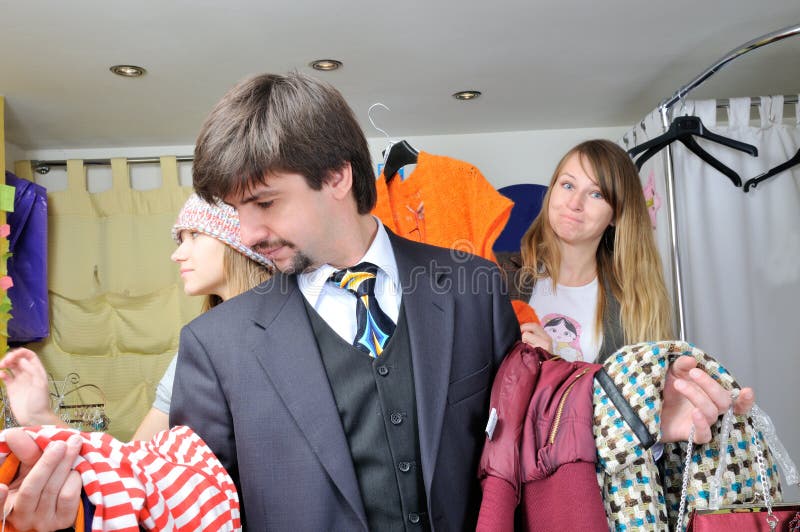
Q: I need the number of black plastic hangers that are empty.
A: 3